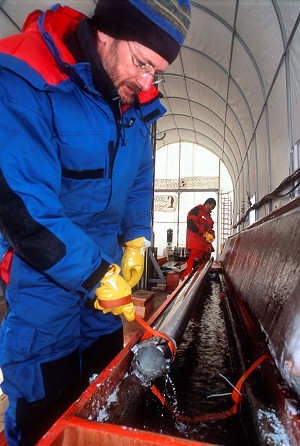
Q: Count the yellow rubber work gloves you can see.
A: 3